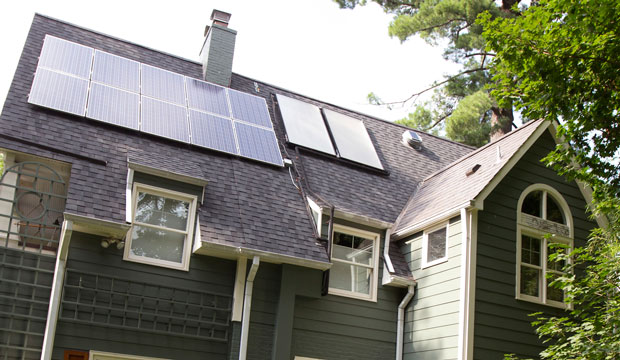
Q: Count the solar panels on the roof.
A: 12